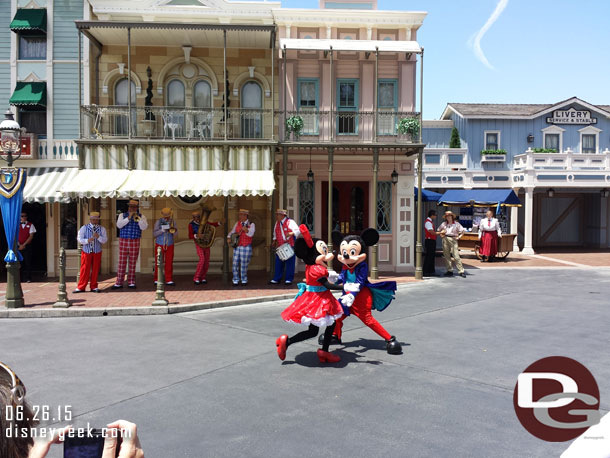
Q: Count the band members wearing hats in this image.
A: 6